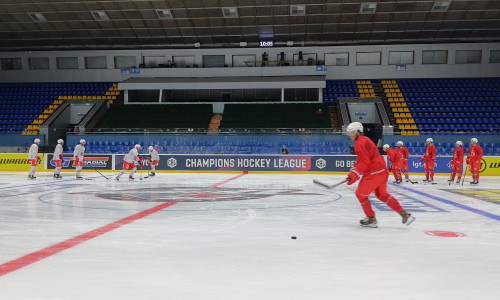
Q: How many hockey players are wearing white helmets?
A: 11